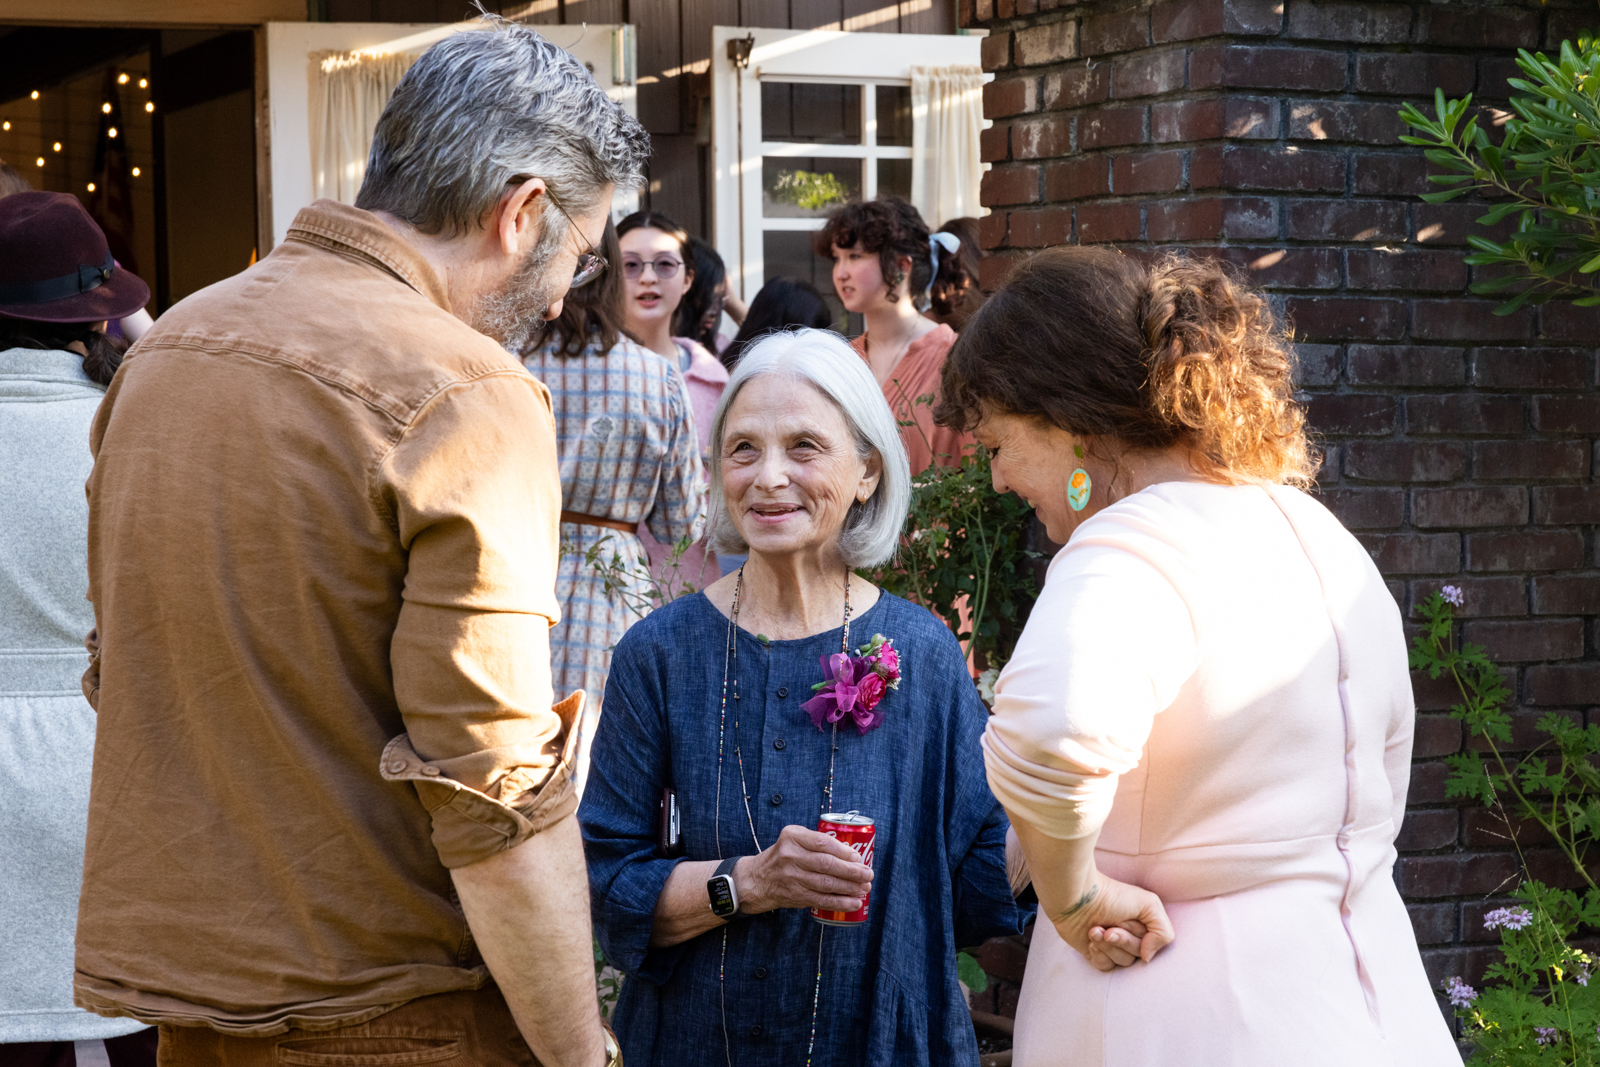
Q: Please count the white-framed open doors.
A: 2